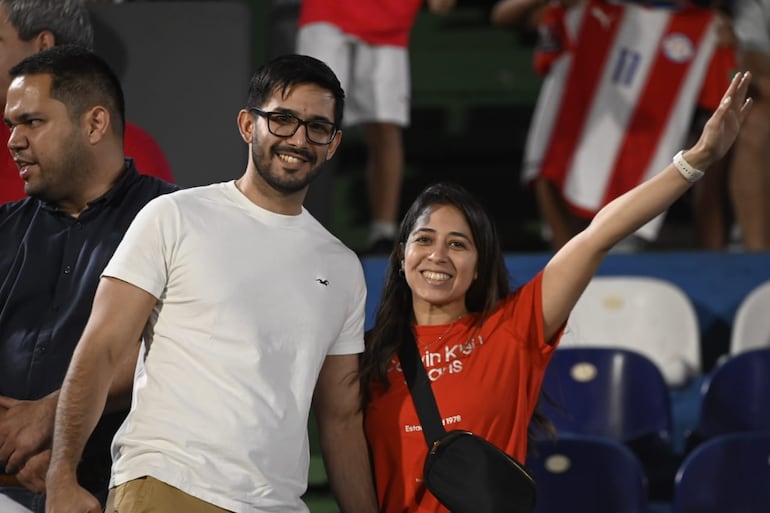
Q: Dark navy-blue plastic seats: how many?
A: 4